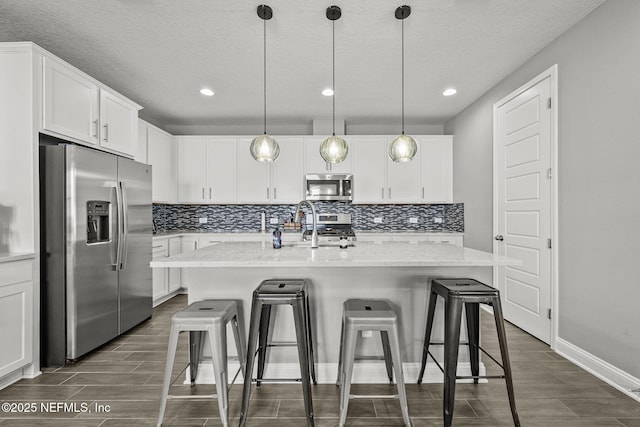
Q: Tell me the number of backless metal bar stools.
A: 4